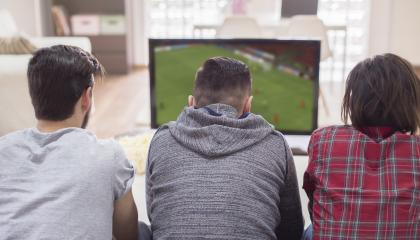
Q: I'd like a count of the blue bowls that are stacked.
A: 0